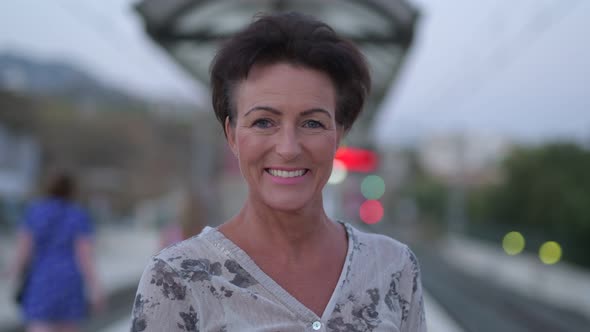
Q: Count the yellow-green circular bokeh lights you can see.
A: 2